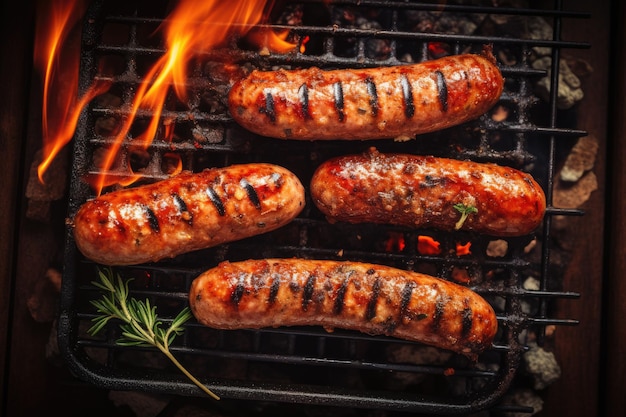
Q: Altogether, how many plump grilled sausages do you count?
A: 4